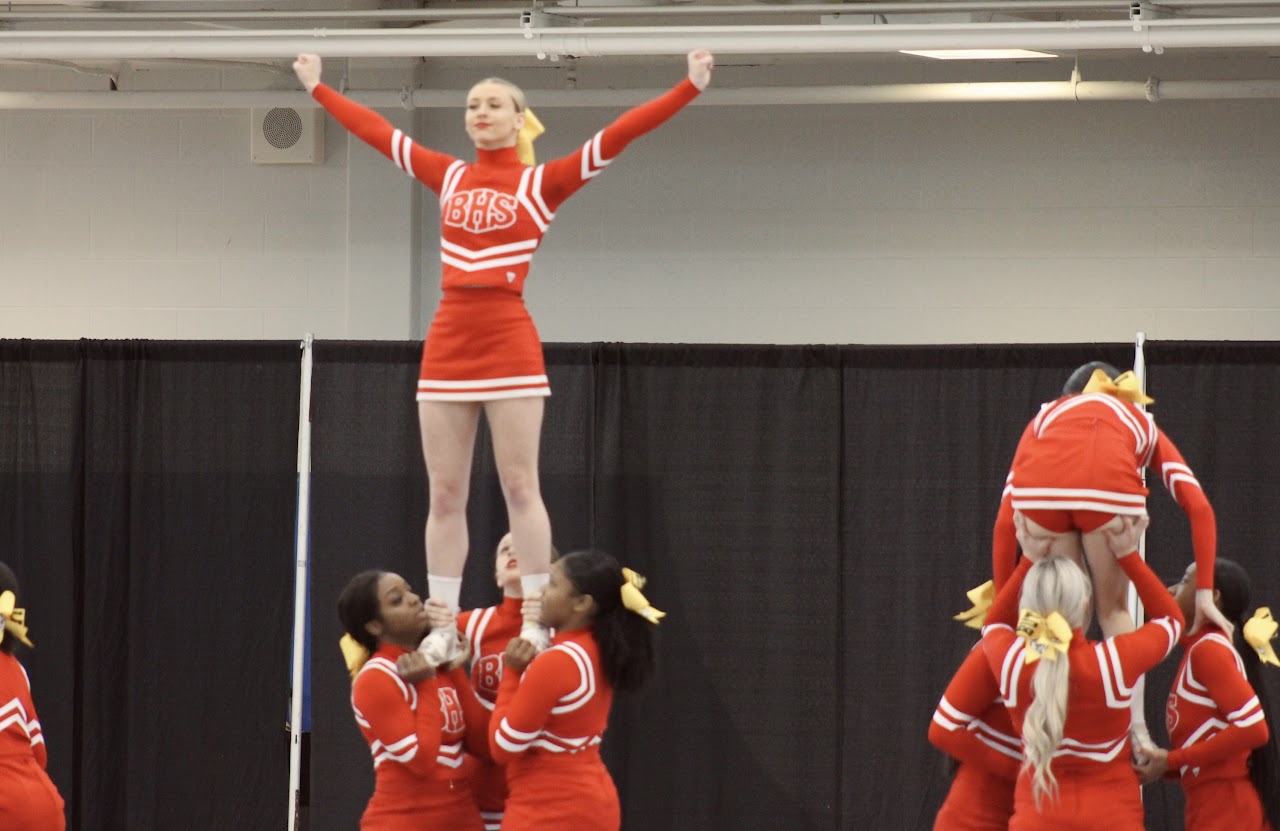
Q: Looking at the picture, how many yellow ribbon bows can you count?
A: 8